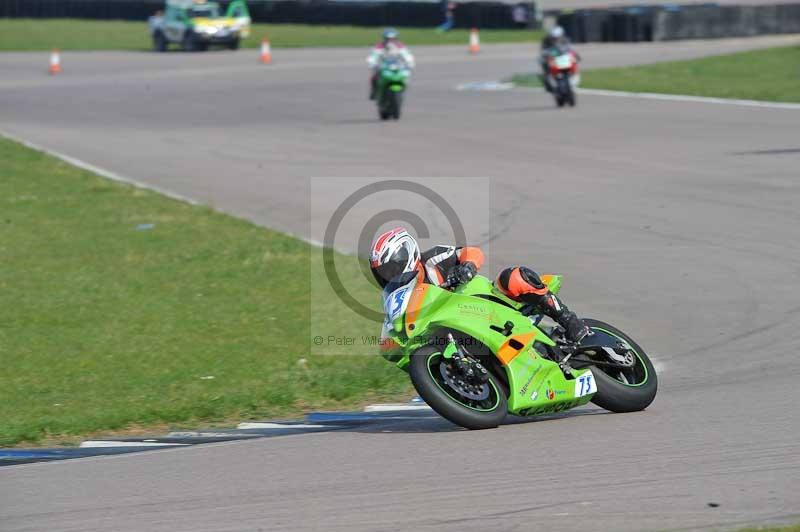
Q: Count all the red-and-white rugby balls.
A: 0